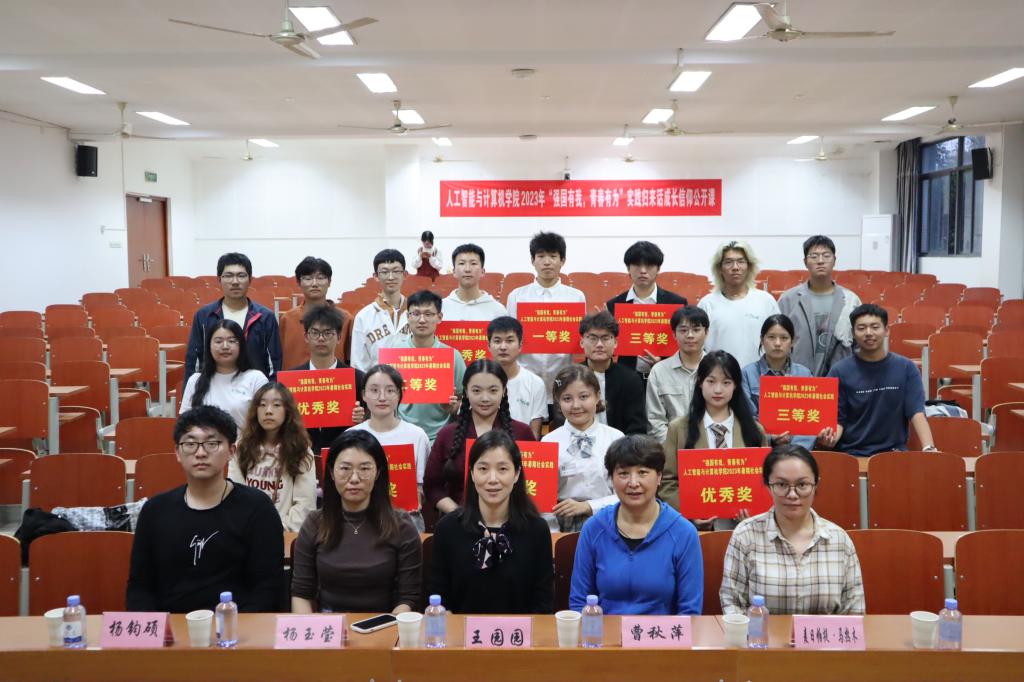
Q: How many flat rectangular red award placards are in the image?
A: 9